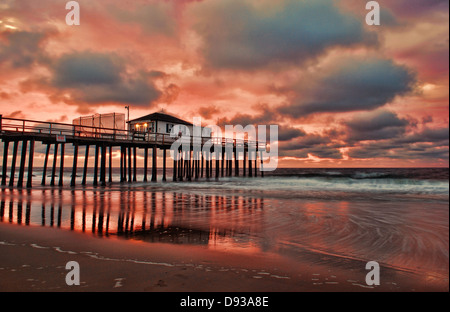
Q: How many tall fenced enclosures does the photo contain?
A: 1